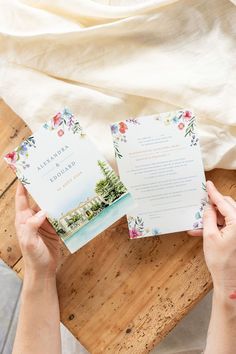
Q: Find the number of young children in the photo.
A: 0